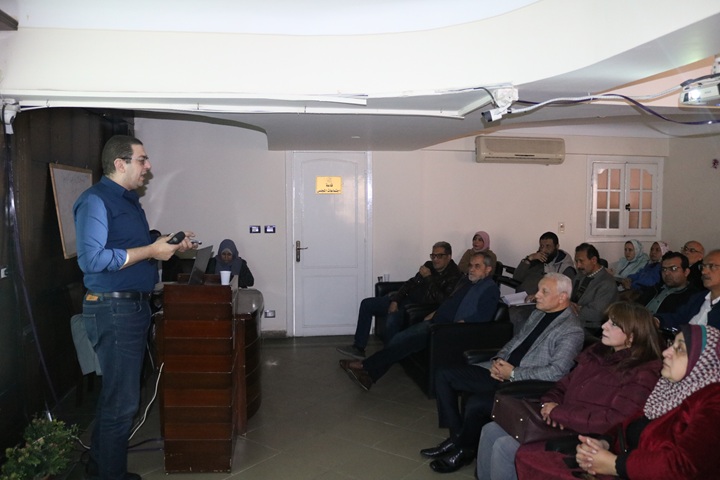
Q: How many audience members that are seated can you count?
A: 13